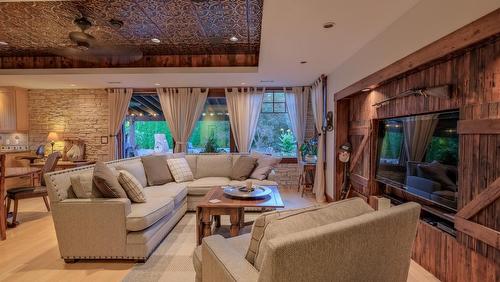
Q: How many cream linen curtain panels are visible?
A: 5